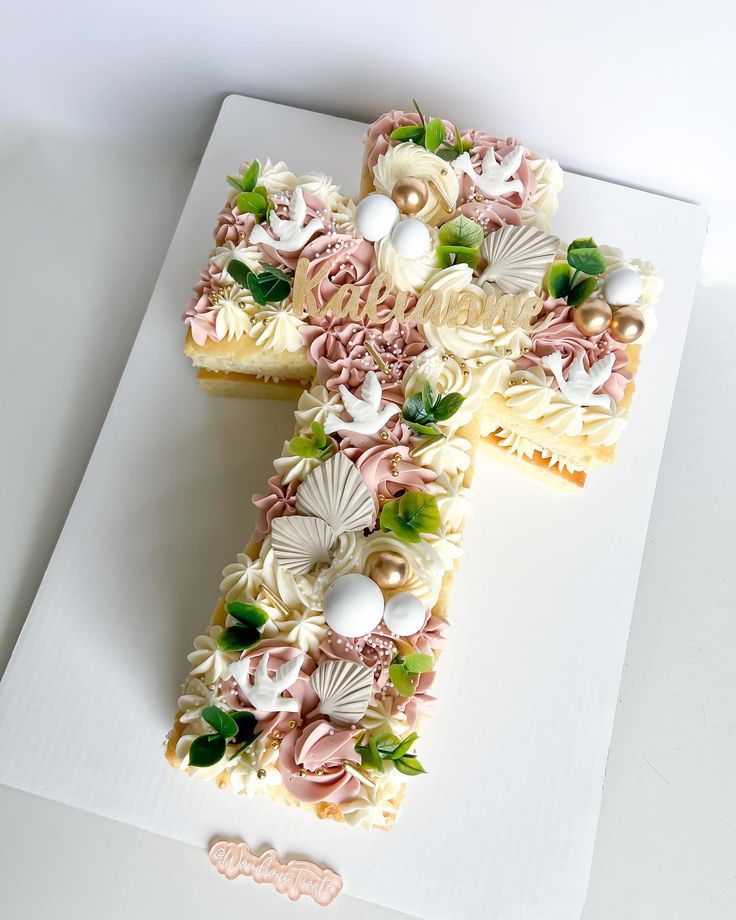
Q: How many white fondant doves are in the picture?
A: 5